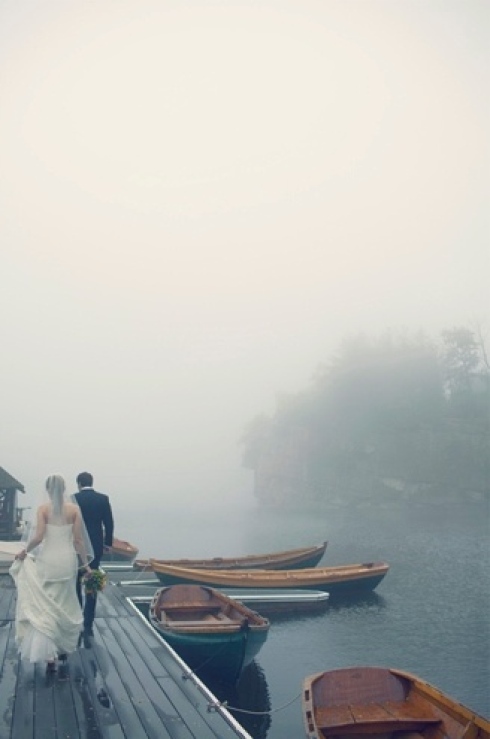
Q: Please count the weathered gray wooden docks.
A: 1